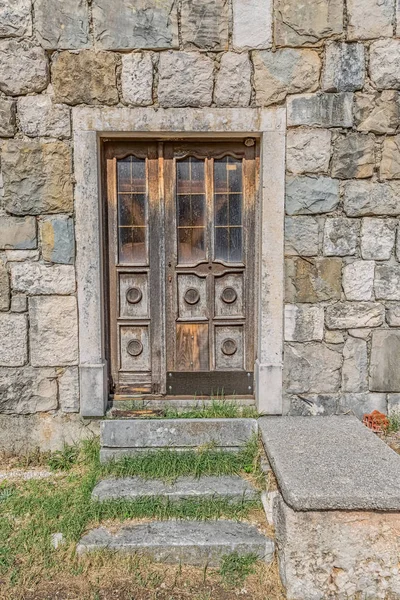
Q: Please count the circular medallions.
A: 5